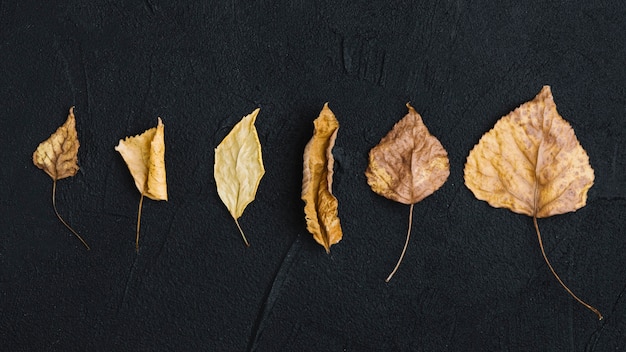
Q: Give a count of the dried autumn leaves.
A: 6